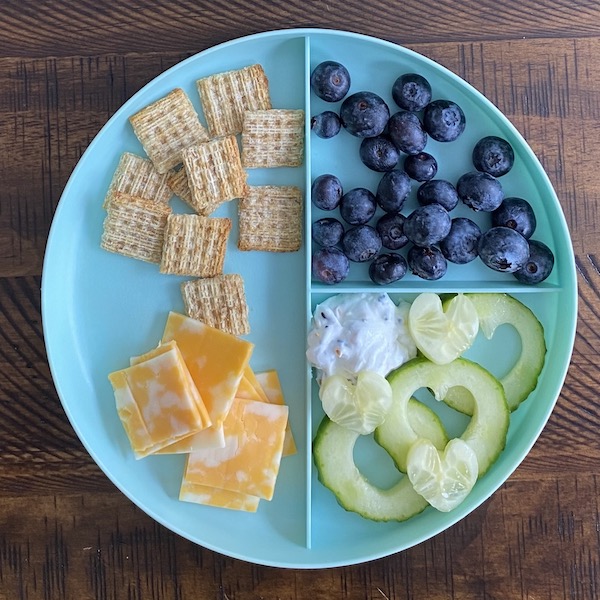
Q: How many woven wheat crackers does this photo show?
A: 10